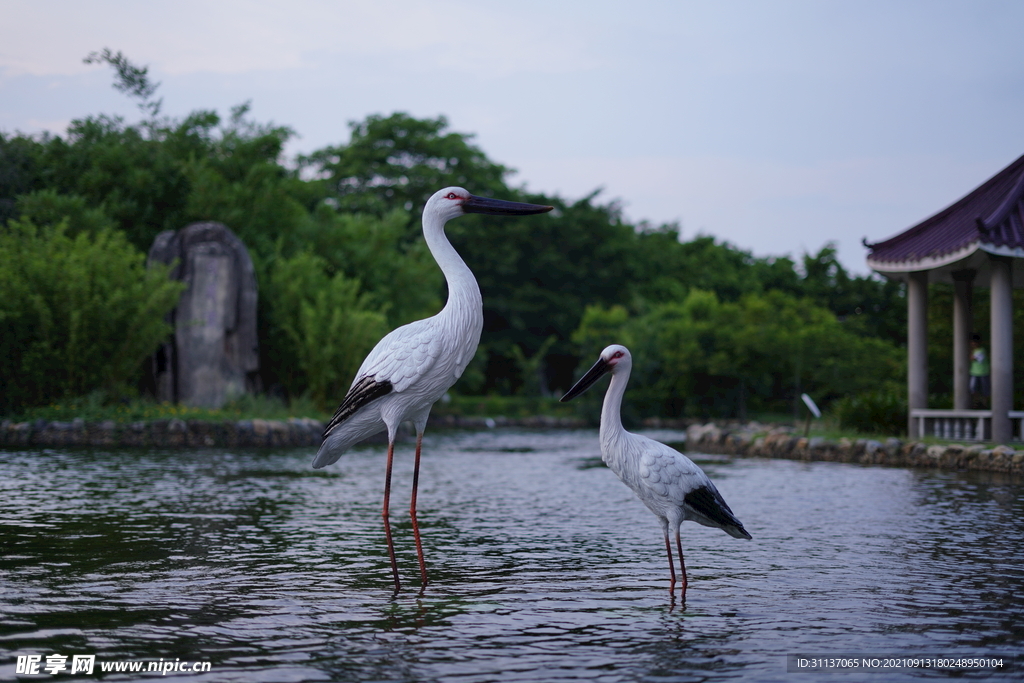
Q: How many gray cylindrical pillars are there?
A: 3